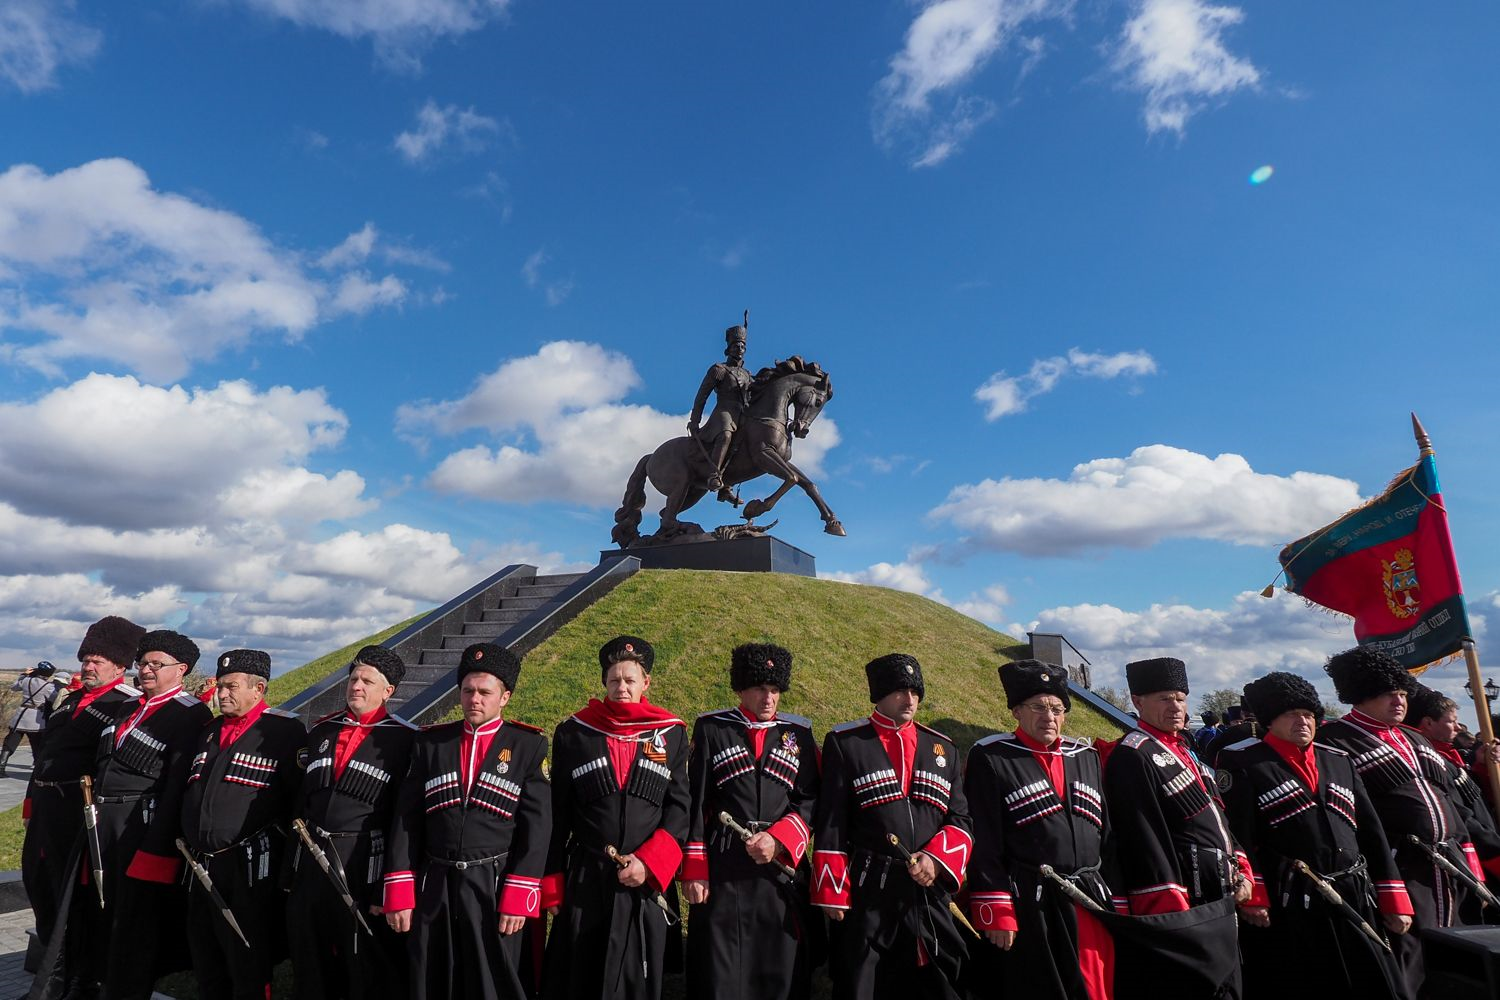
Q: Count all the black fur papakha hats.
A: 13